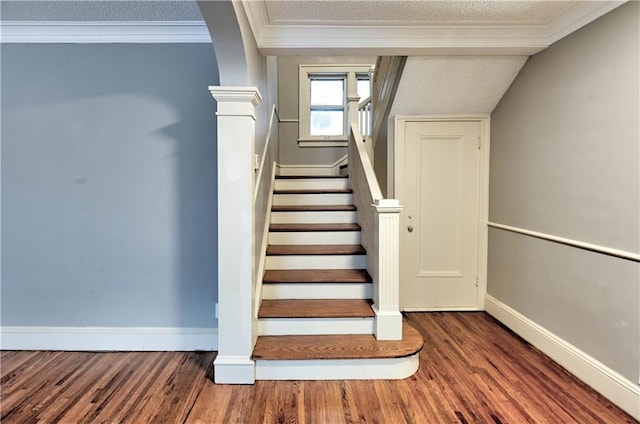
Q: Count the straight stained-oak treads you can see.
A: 7